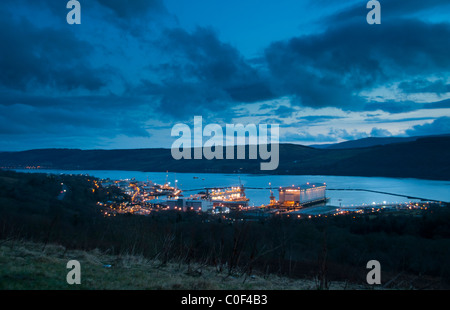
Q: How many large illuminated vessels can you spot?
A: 2